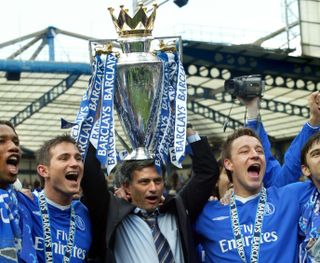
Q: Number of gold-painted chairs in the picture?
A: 0